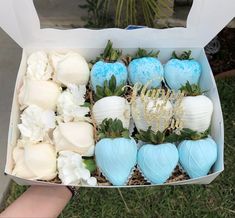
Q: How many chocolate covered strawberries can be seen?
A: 9